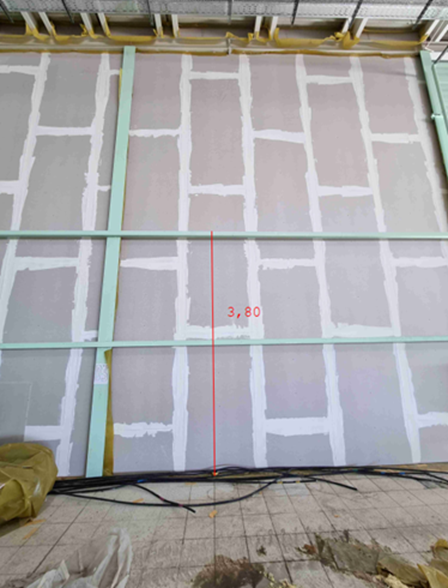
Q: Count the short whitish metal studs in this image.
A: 12